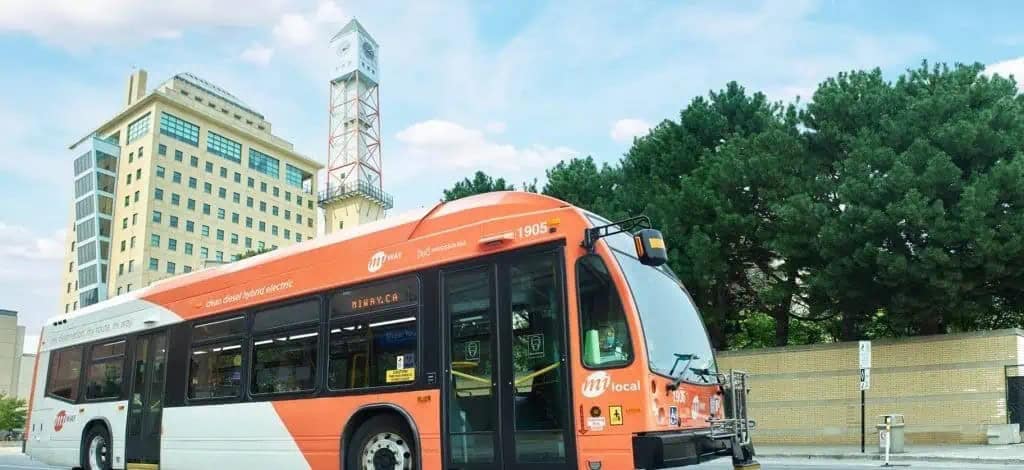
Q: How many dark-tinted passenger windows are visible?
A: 5